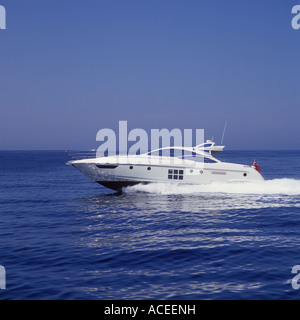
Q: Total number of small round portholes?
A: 5